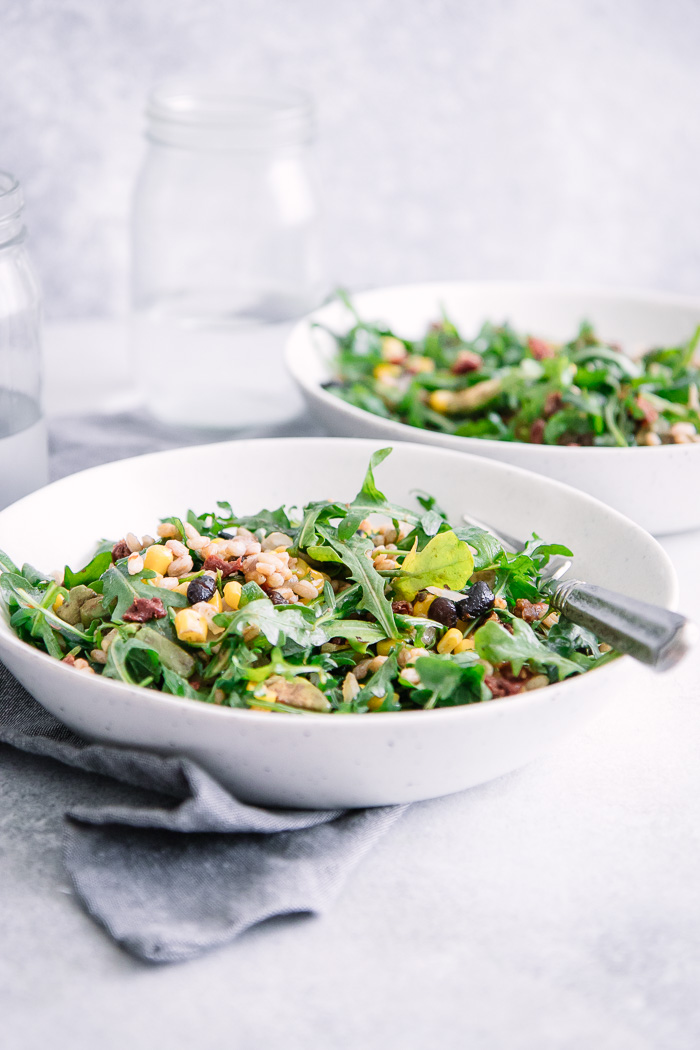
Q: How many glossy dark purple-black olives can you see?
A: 3